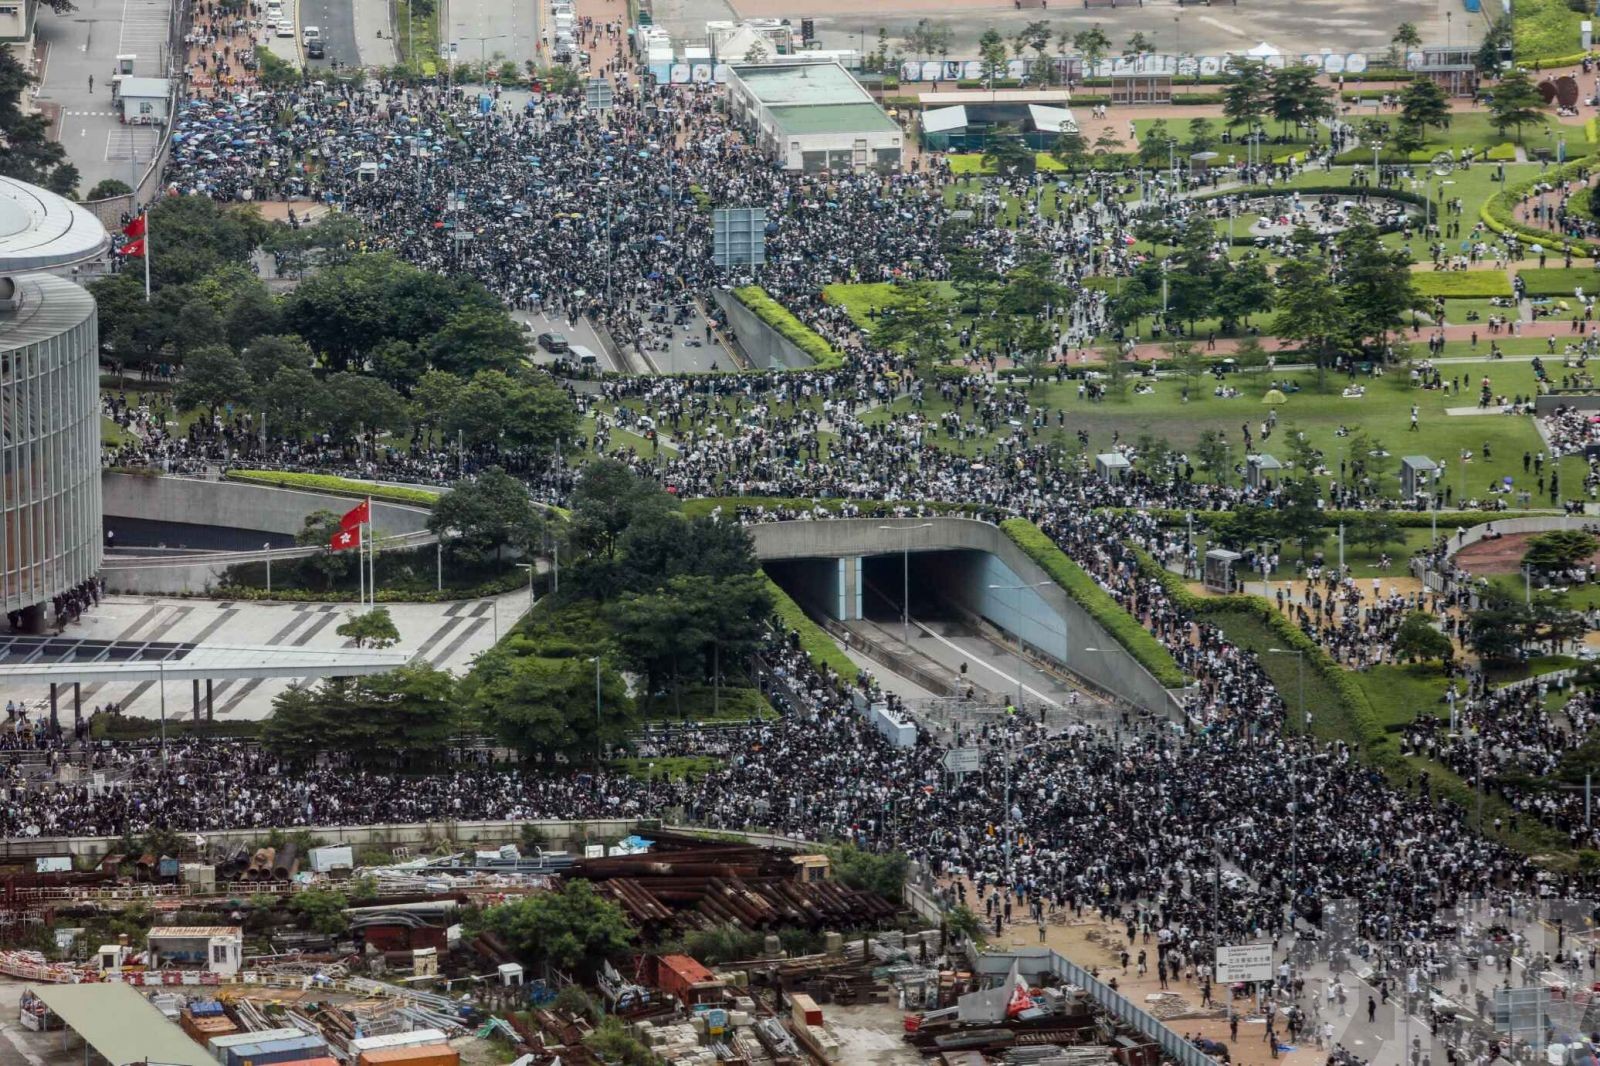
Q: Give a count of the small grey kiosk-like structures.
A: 4